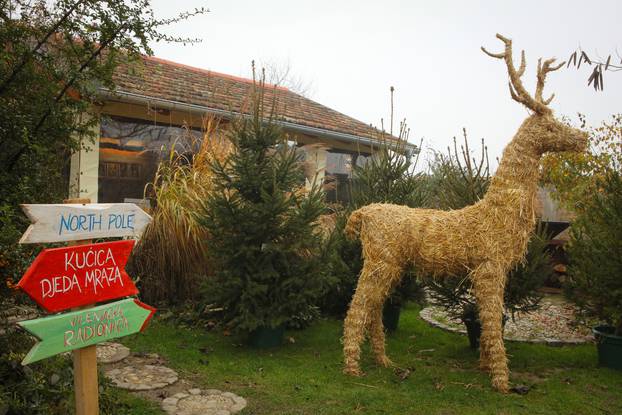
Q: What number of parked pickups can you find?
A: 0